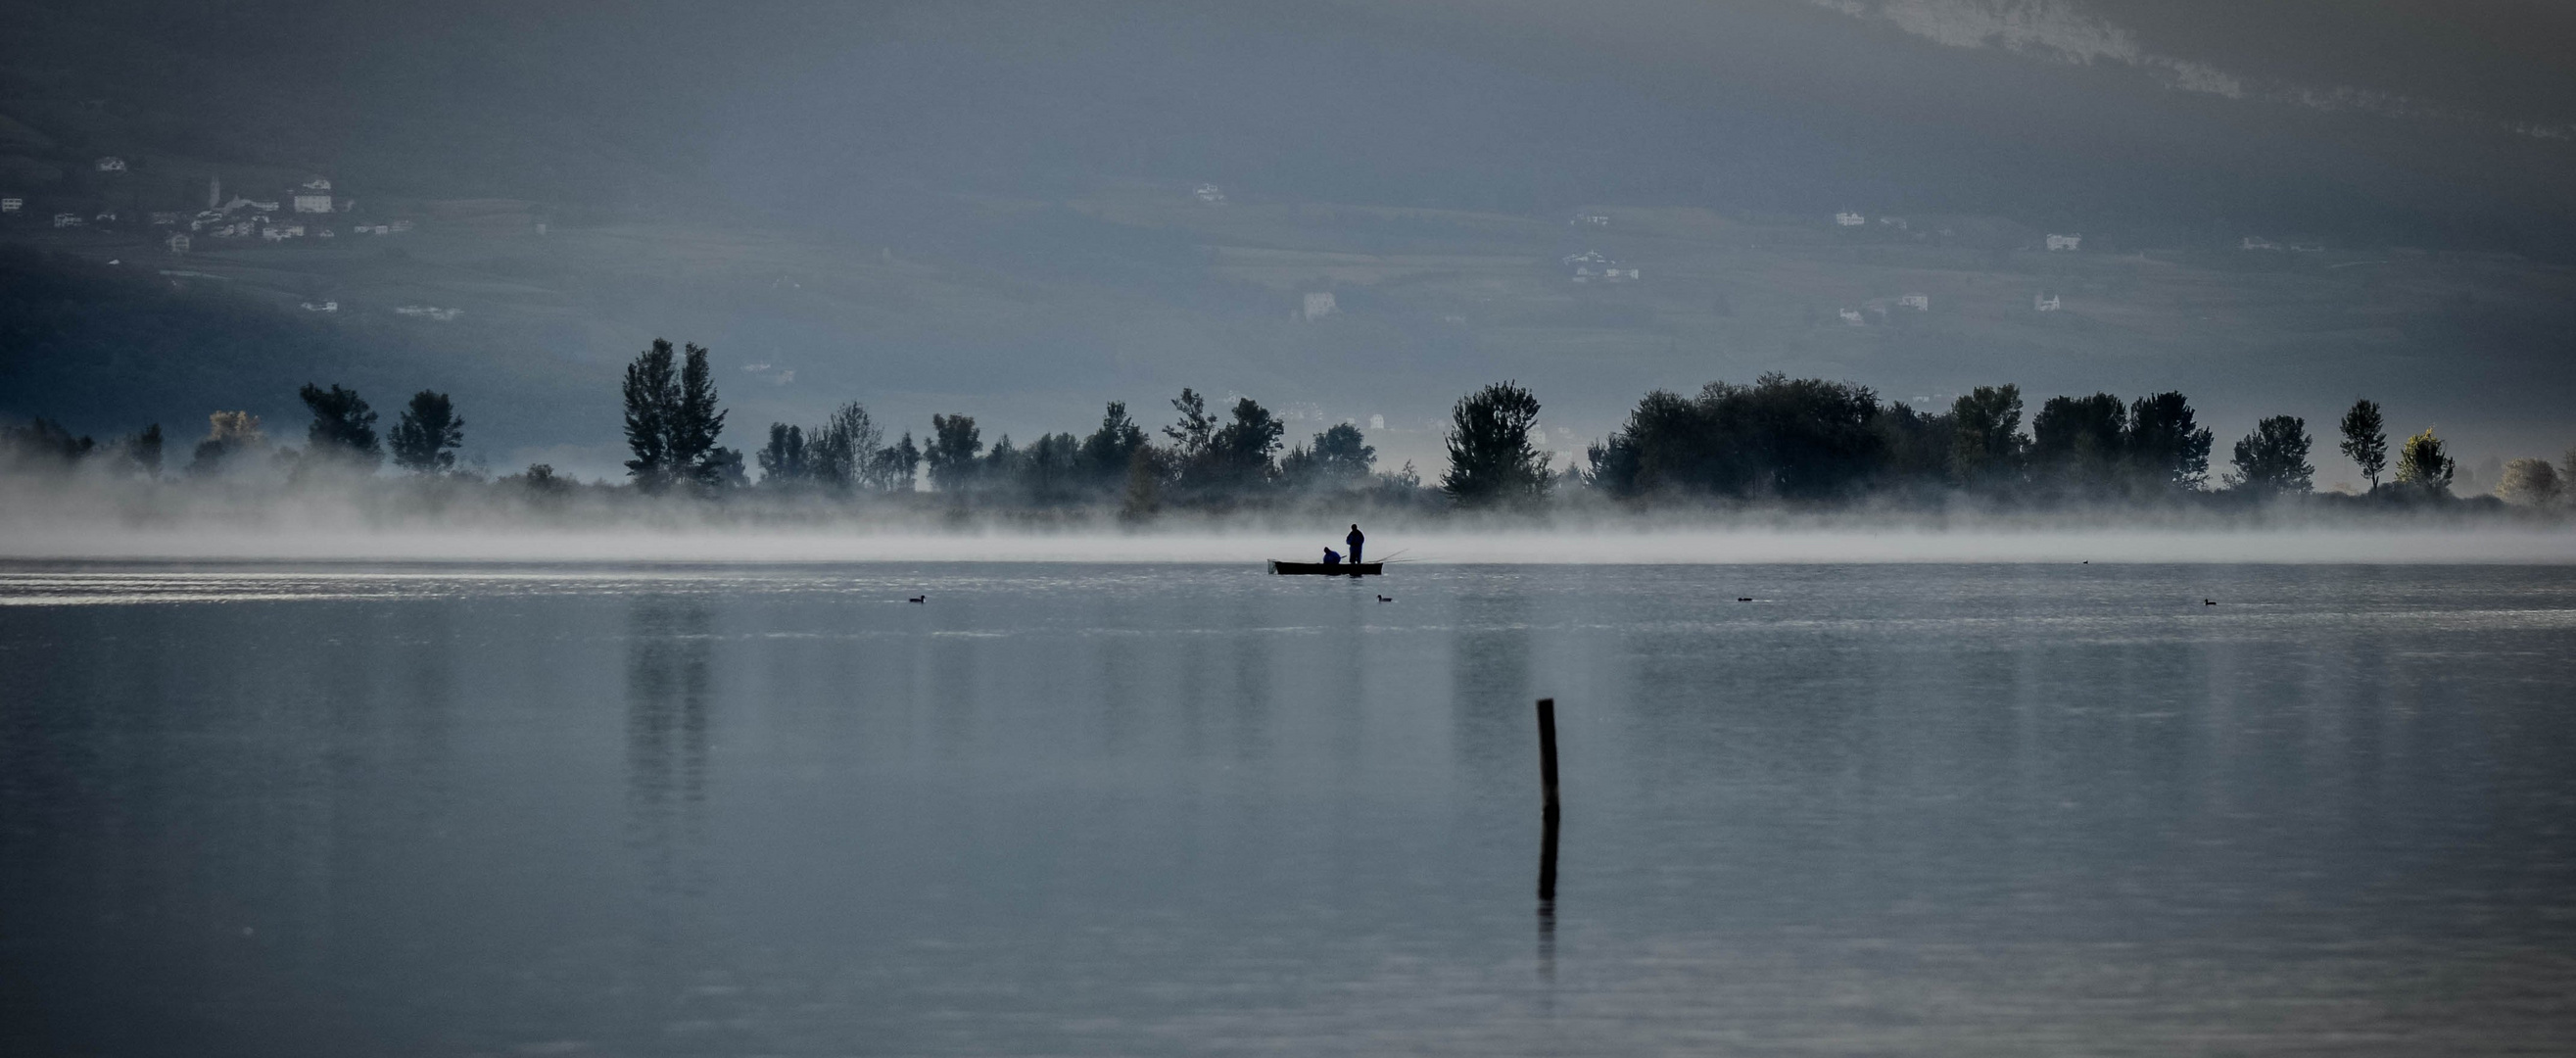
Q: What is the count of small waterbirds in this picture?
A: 5